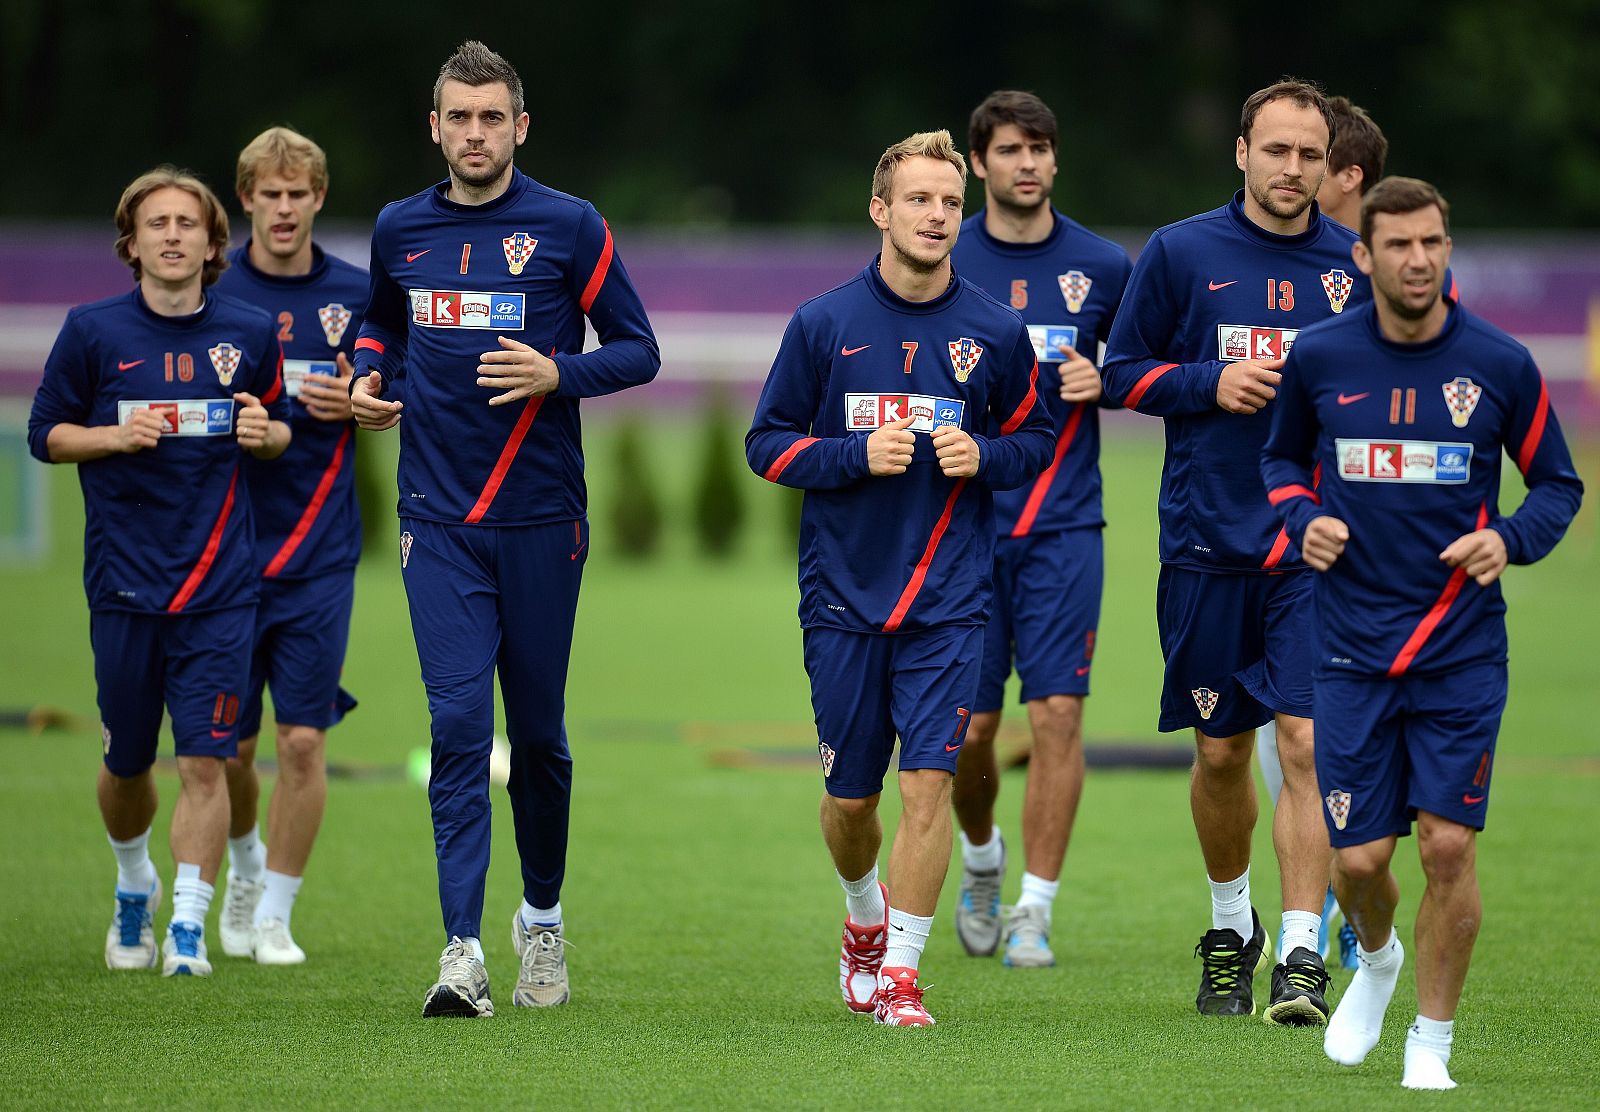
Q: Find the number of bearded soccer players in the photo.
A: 5